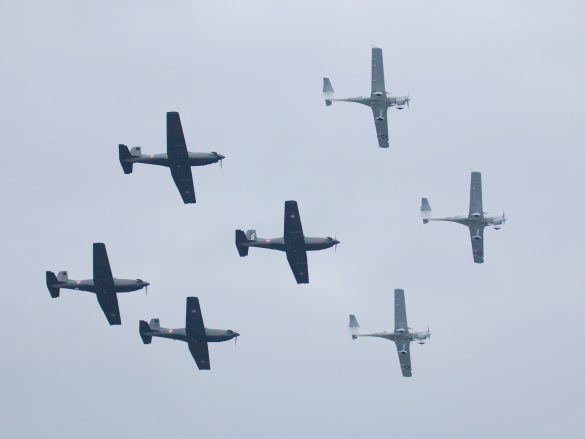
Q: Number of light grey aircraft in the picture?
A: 3